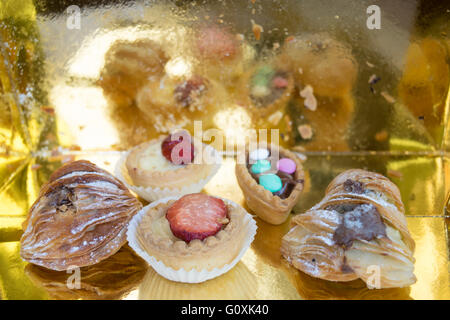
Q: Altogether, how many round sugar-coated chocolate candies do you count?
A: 4